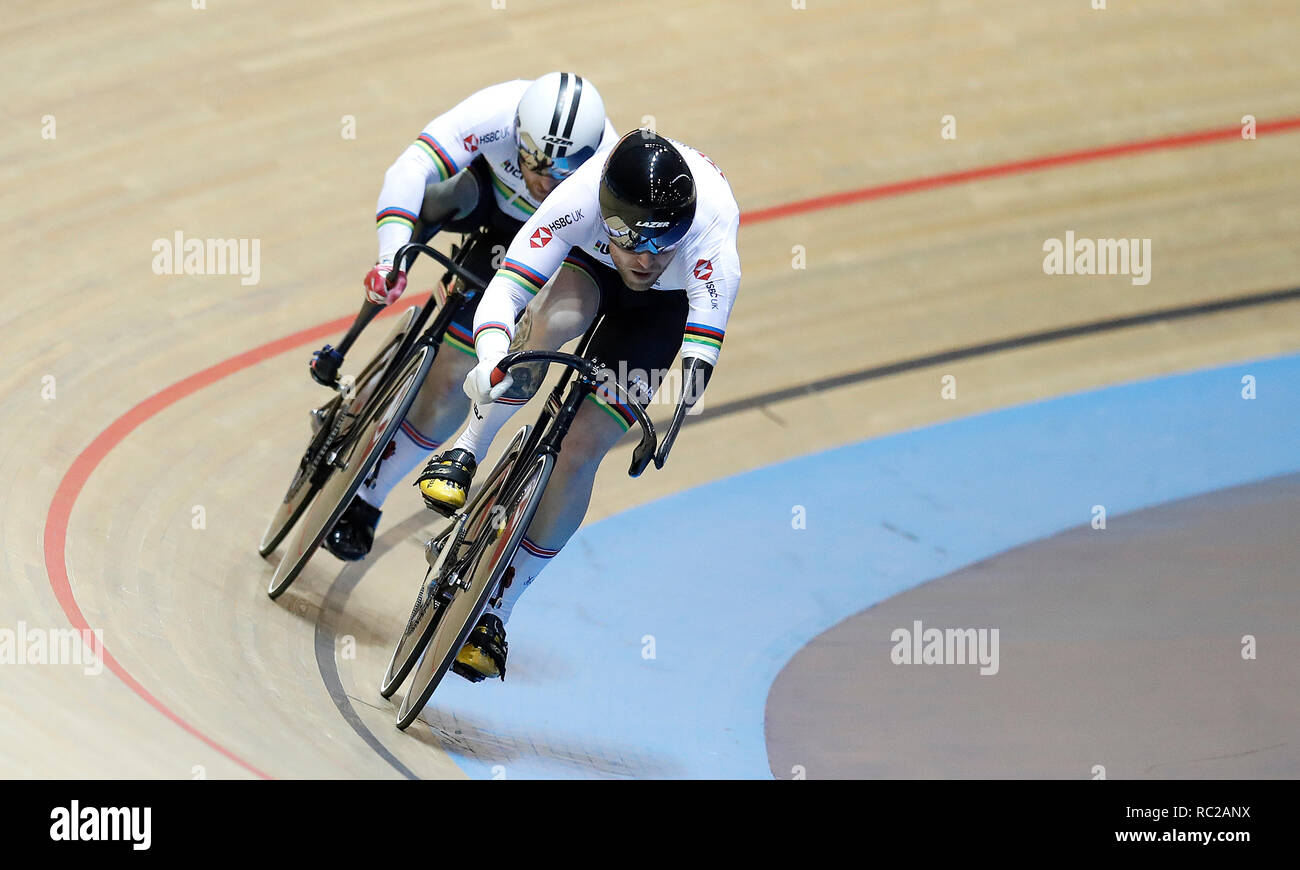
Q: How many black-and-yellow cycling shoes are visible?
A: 2